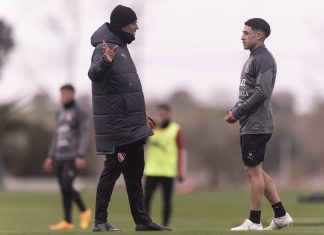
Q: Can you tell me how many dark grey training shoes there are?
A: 2